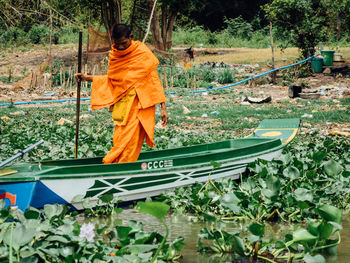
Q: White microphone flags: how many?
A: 0